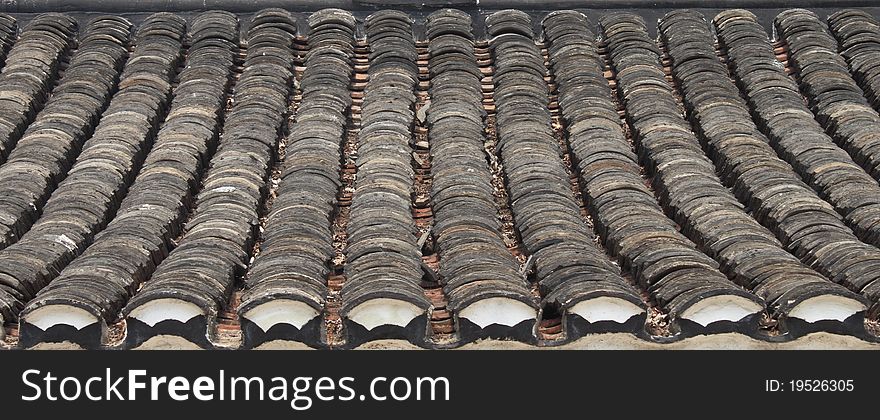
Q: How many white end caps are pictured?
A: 8